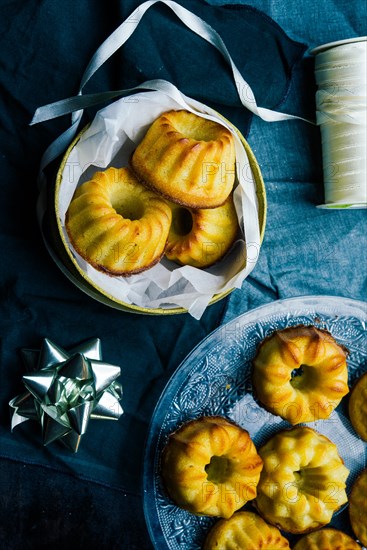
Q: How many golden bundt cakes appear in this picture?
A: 10